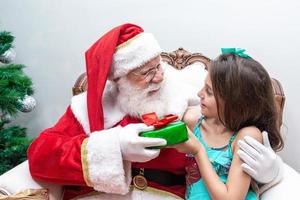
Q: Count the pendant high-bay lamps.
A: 0